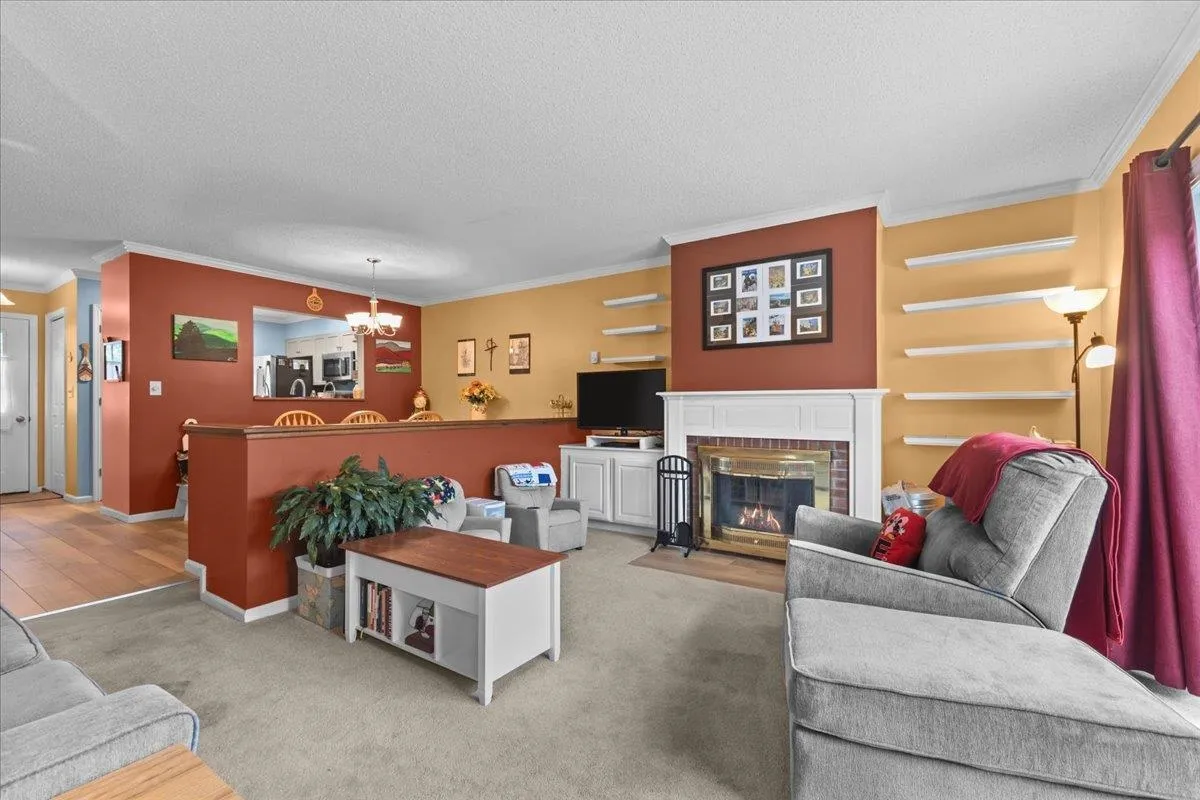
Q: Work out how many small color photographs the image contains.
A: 12